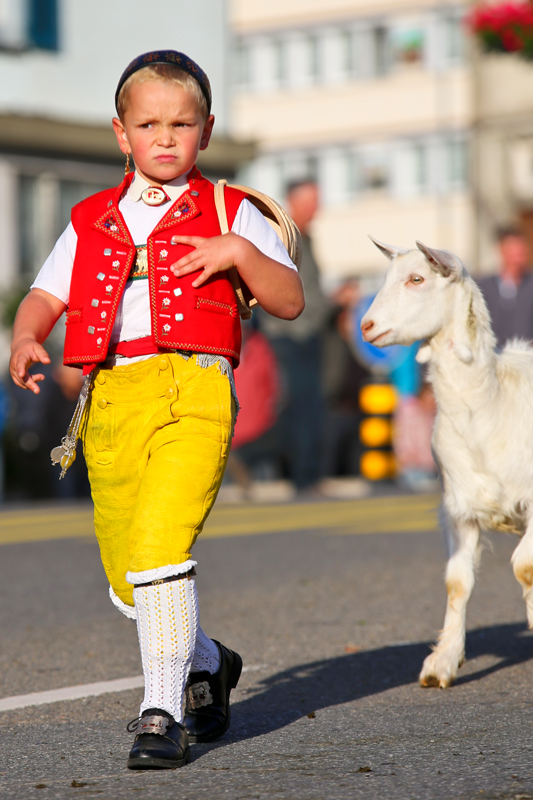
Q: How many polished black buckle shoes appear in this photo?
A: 2